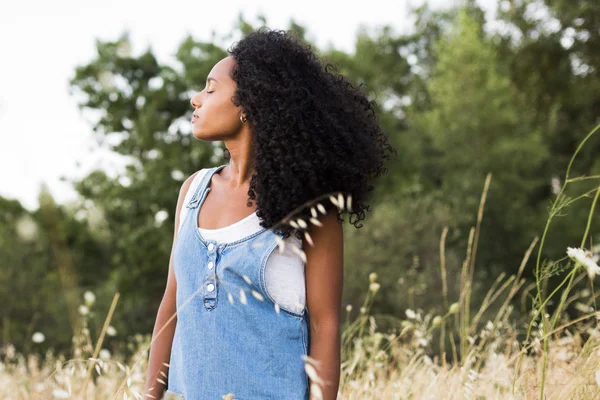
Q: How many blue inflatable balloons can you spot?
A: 0